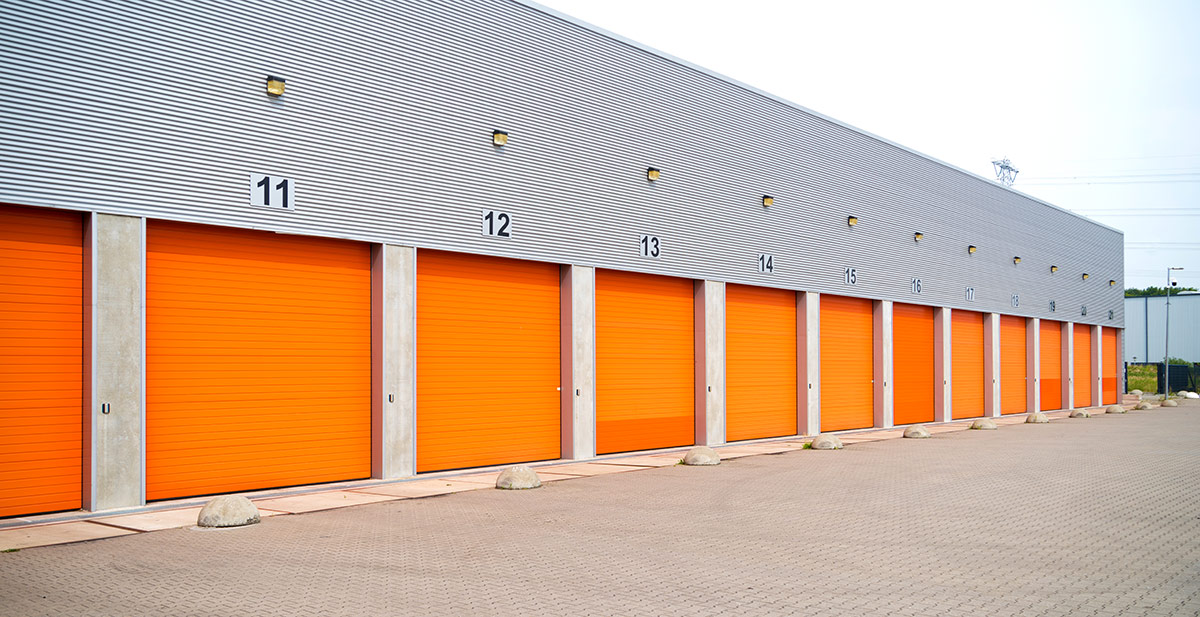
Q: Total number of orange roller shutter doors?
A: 12